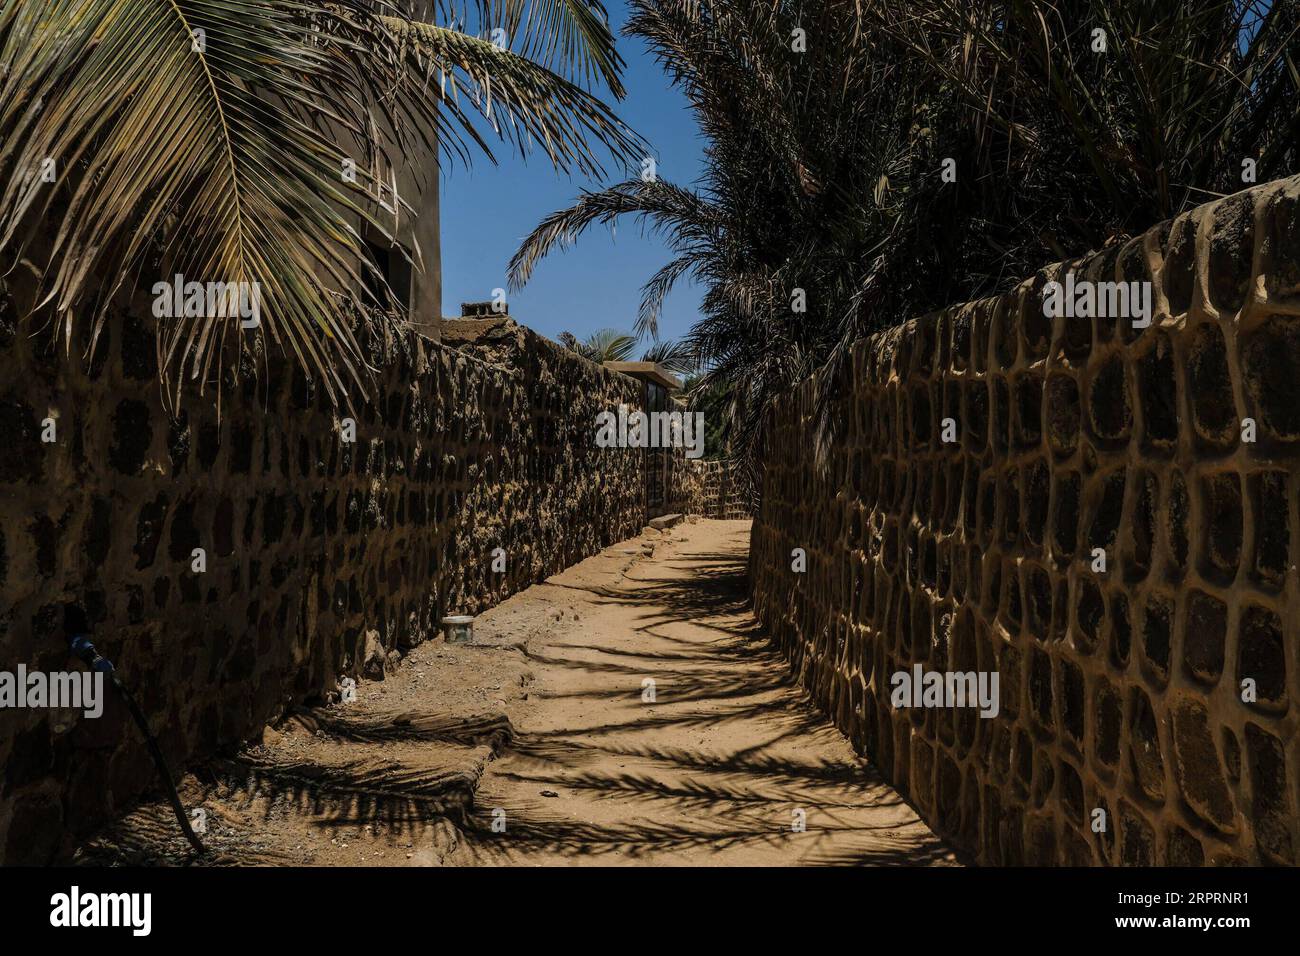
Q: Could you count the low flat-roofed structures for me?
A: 1